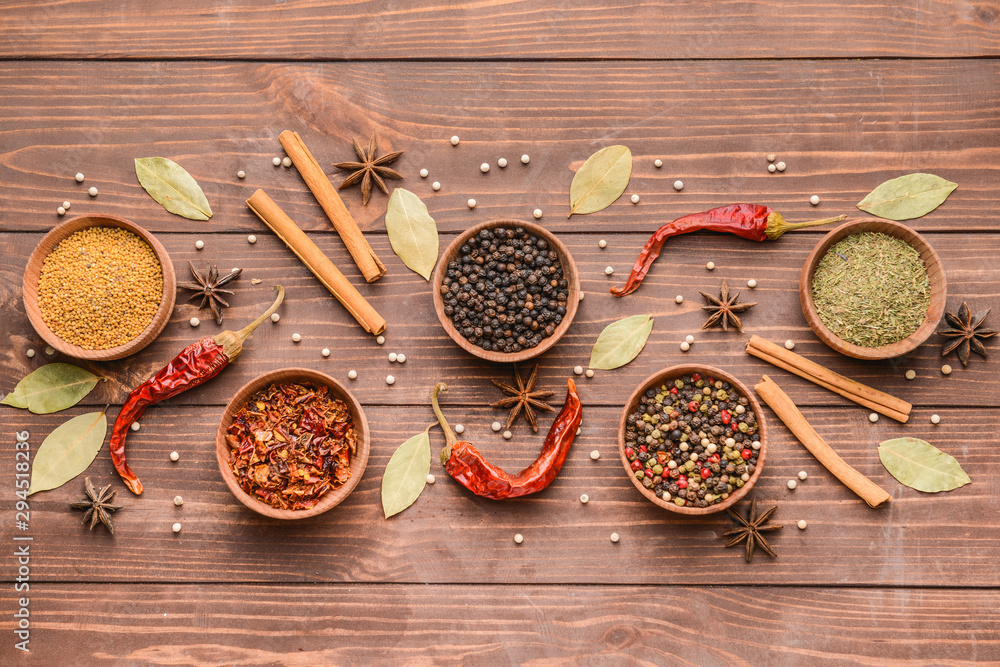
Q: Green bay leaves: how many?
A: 9